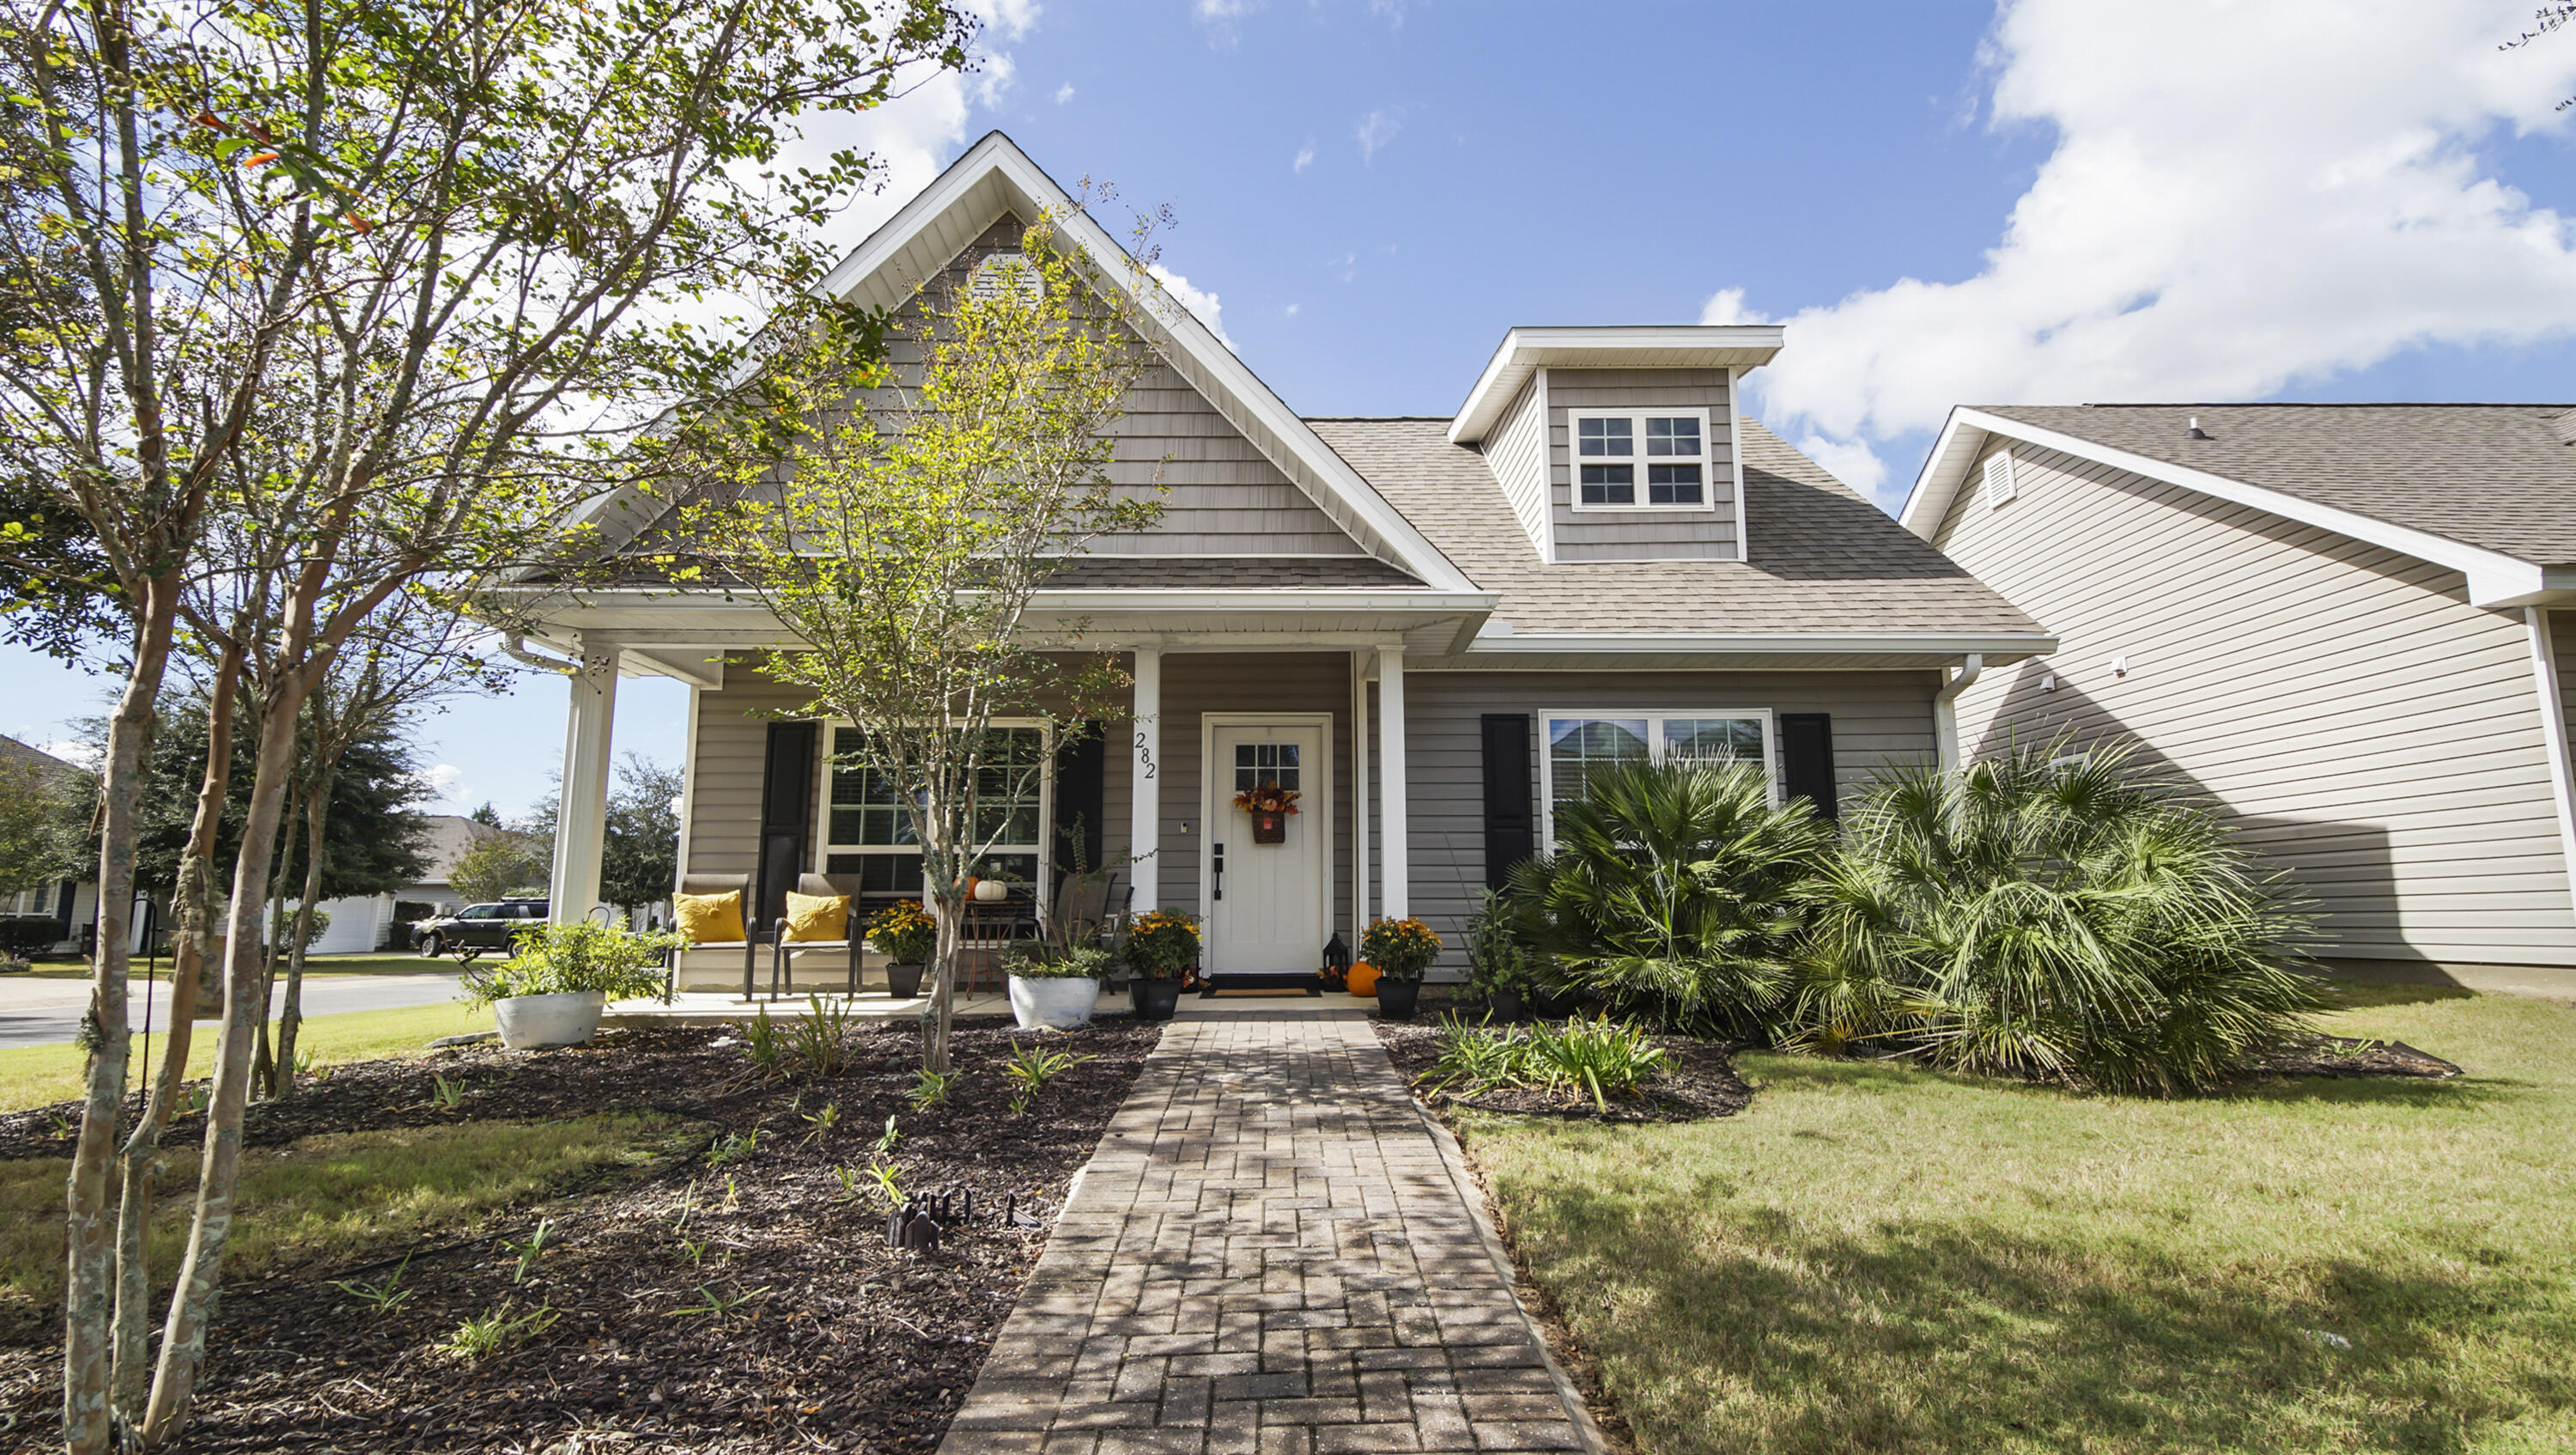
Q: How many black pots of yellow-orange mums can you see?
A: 3